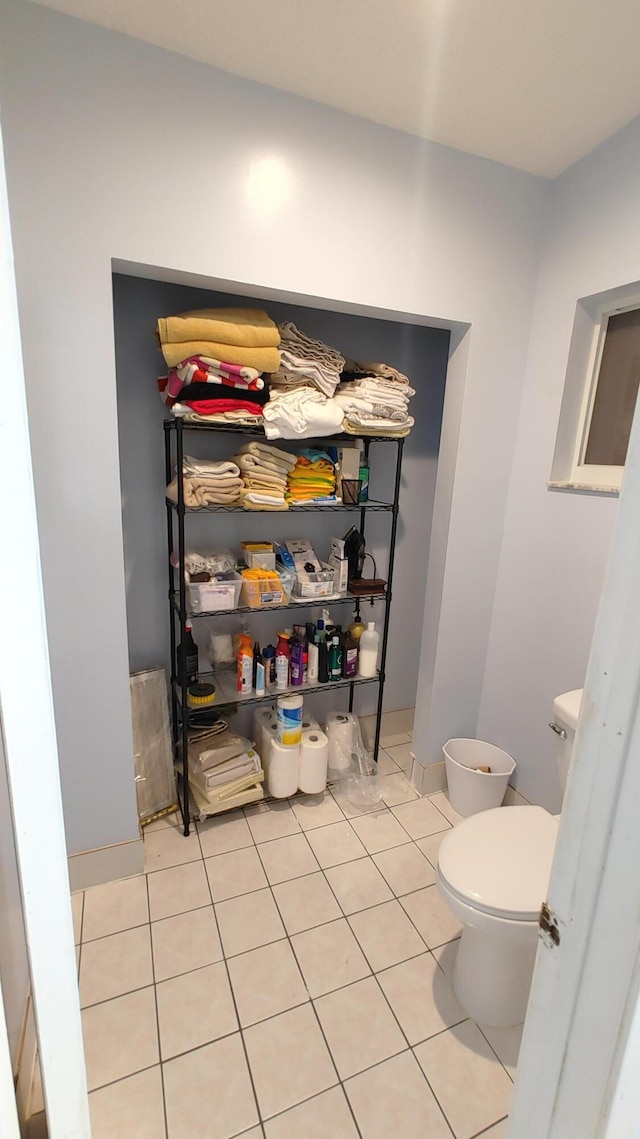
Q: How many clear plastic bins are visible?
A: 3